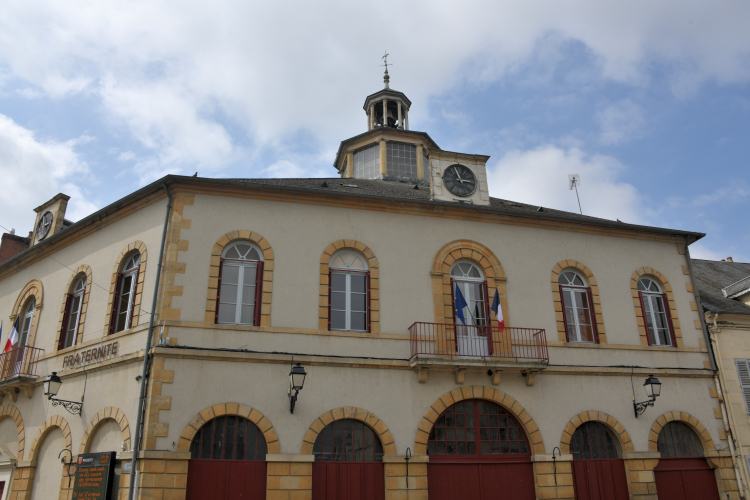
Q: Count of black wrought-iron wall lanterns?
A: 3